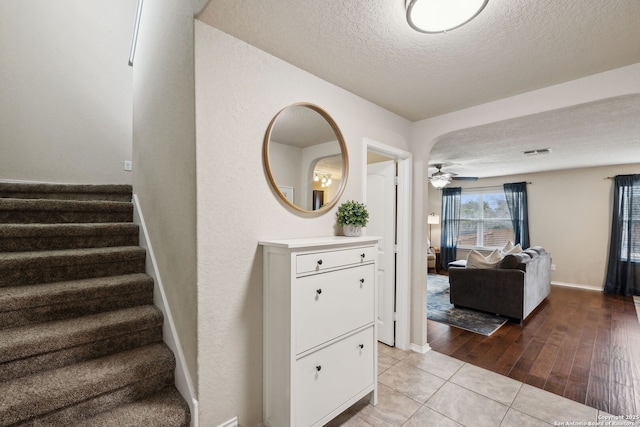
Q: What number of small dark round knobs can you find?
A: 6